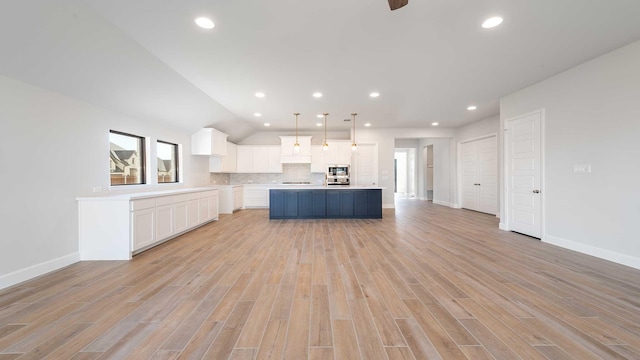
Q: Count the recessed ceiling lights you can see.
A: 12